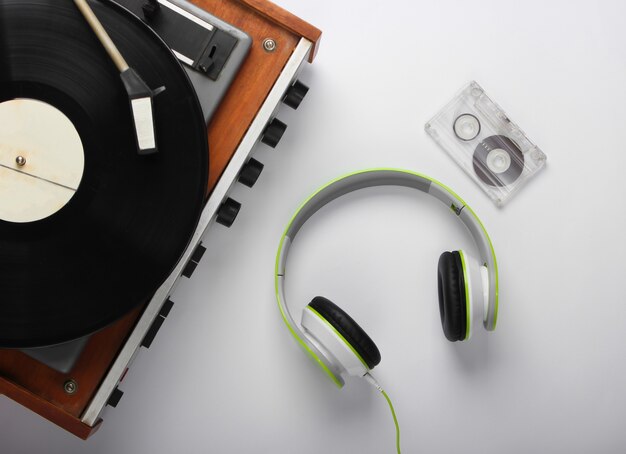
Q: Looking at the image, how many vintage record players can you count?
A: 1